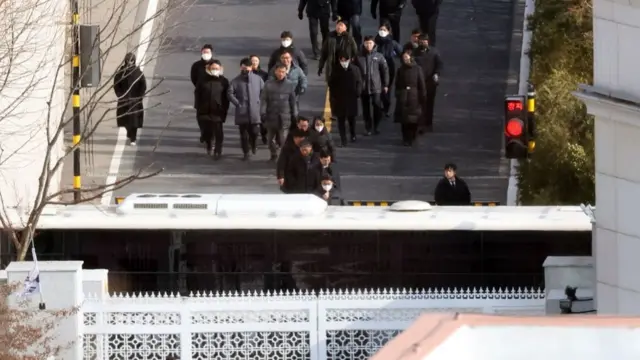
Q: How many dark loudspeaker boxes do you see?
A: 1